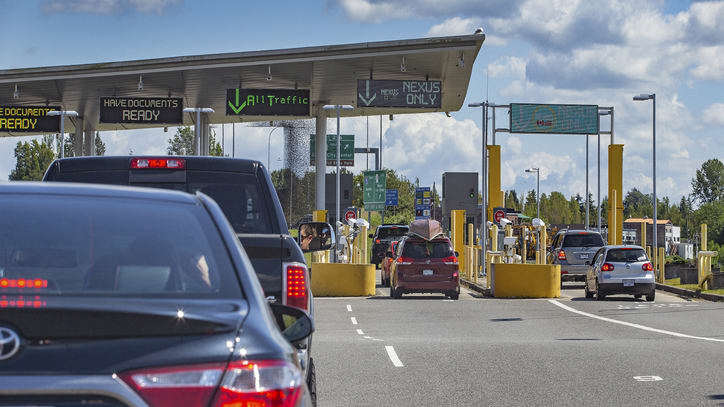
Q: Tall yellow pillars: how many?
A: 2